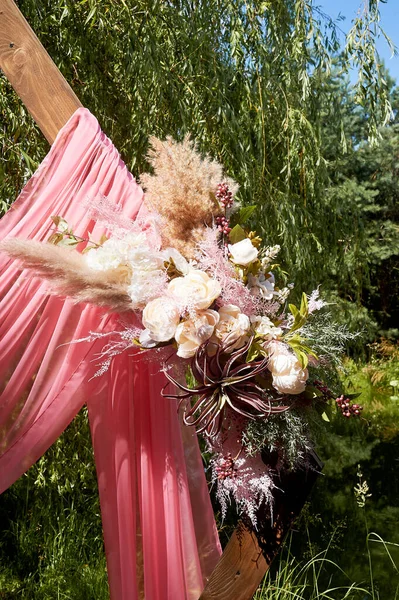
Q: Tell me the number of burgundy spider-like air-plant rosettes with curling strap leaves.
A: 1